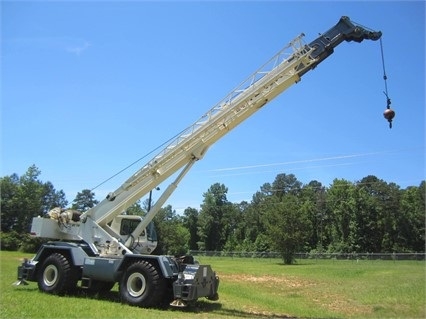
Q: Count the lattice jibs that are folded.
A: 1